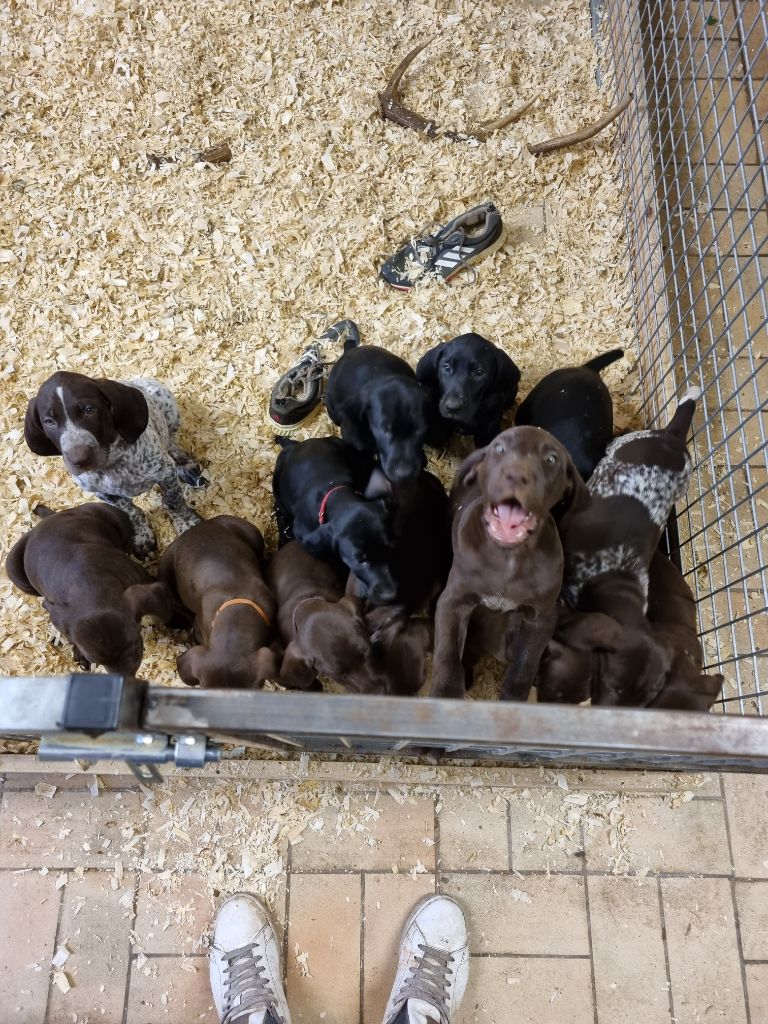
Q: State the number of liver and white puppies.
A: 2